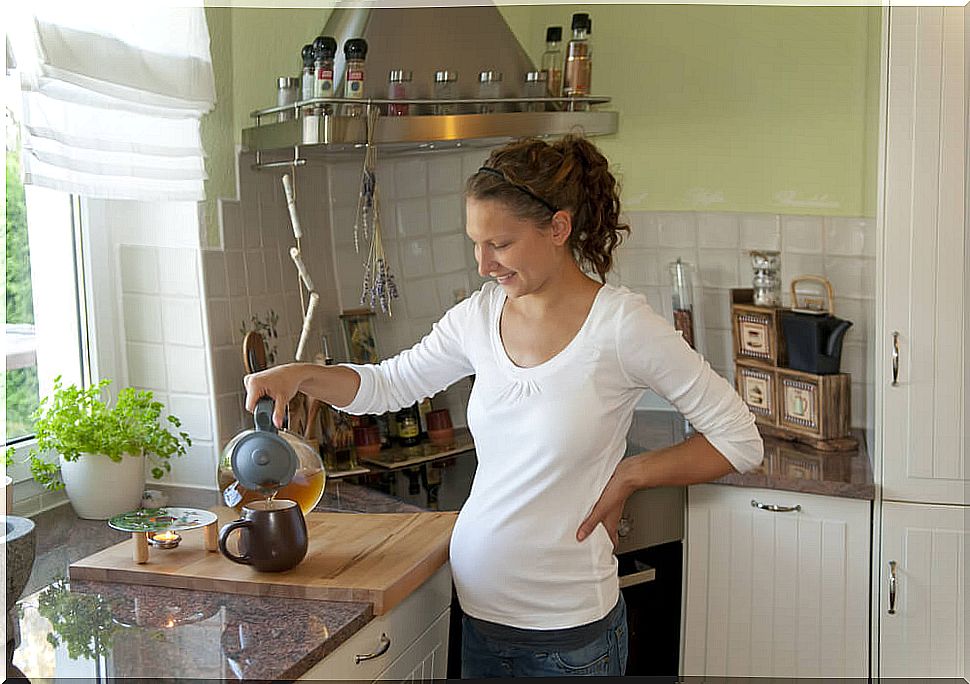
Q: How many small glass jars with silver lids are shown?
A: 5